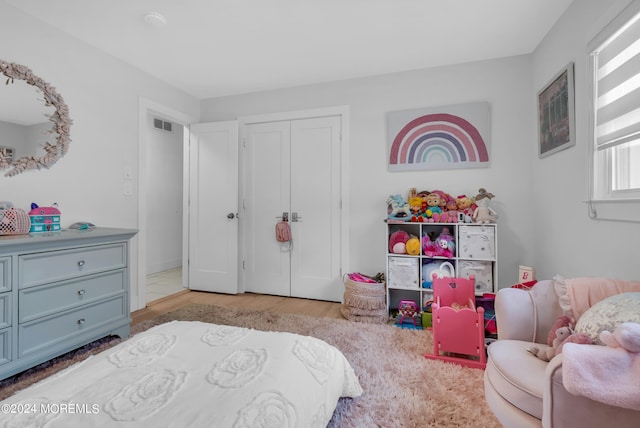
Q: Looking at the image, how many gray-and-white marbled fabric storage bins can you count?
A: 3